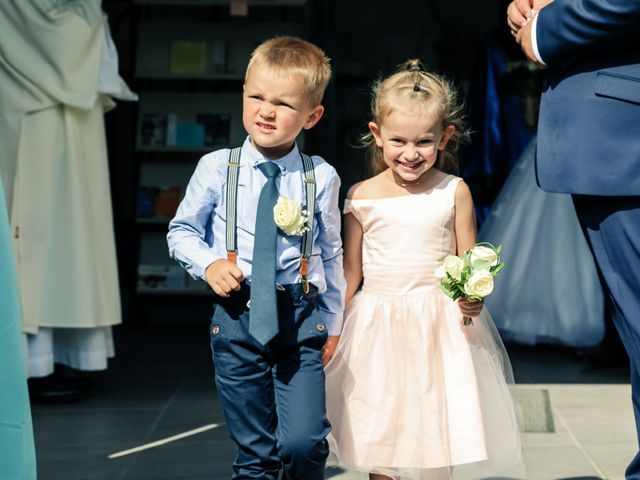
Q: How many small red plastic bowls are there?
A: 0